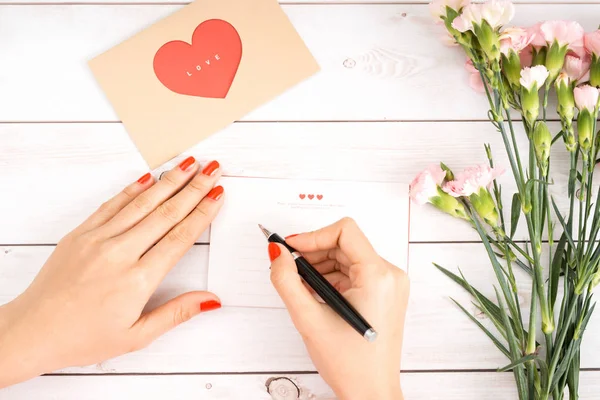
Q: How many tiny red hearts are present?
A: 3